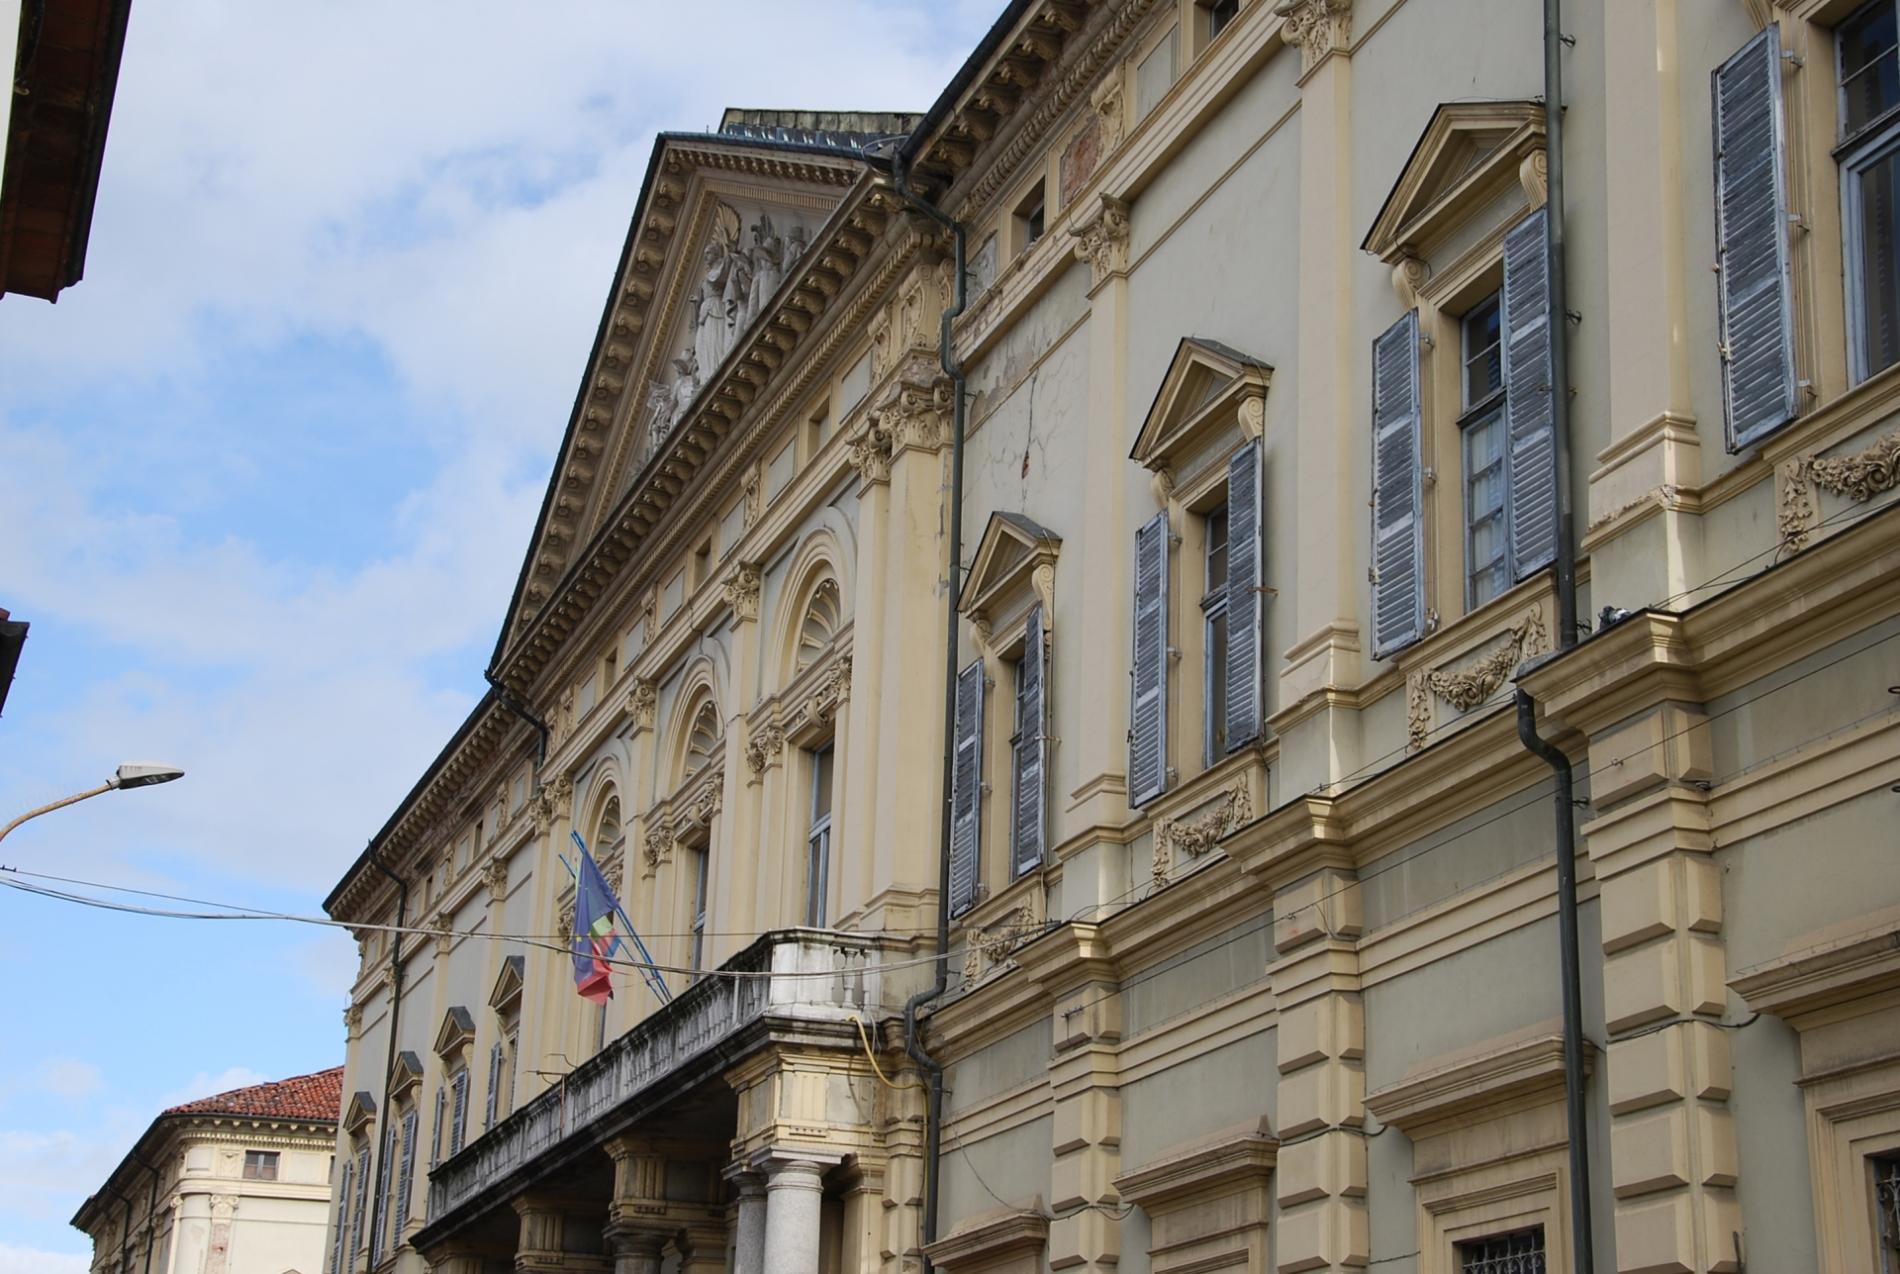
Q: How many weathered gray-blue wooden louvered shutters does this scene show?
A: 15